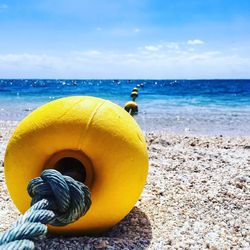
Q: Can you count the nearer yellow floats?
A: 1